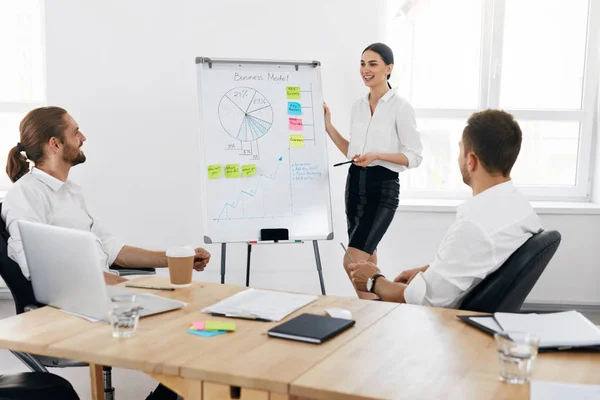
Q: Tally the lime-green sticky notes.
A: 5